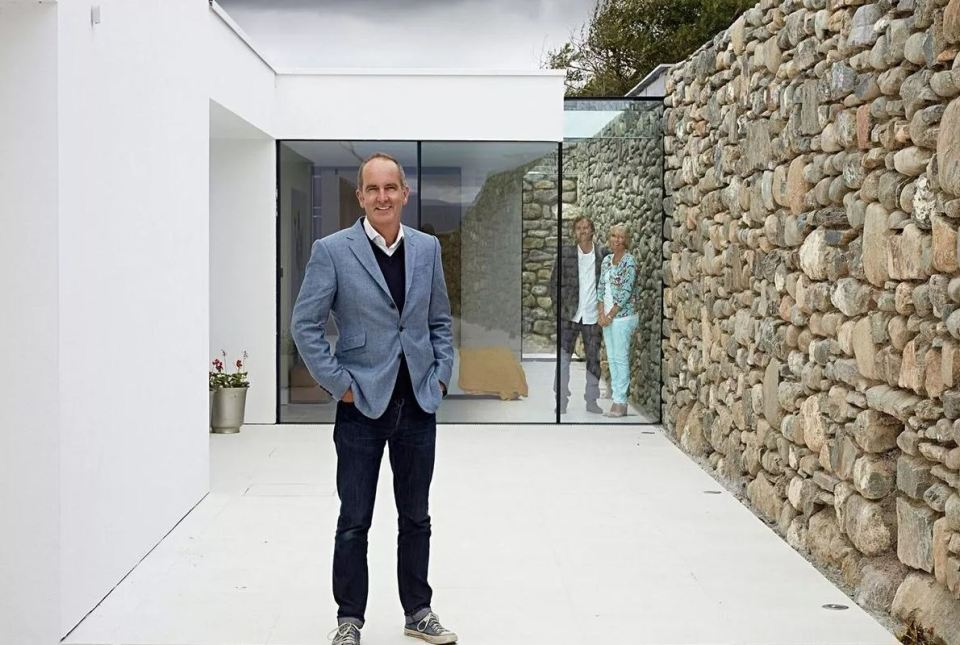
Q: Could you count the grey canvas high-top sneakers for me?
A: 2